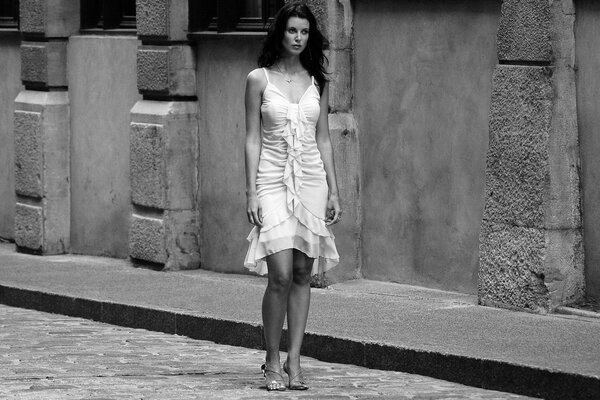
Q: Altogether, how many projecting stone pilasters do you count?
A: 4